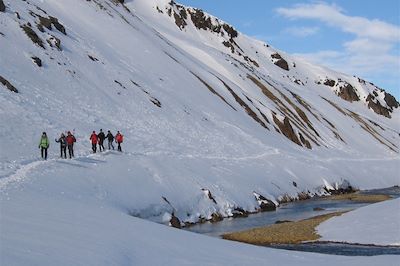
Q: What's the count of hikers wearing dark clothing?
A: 3